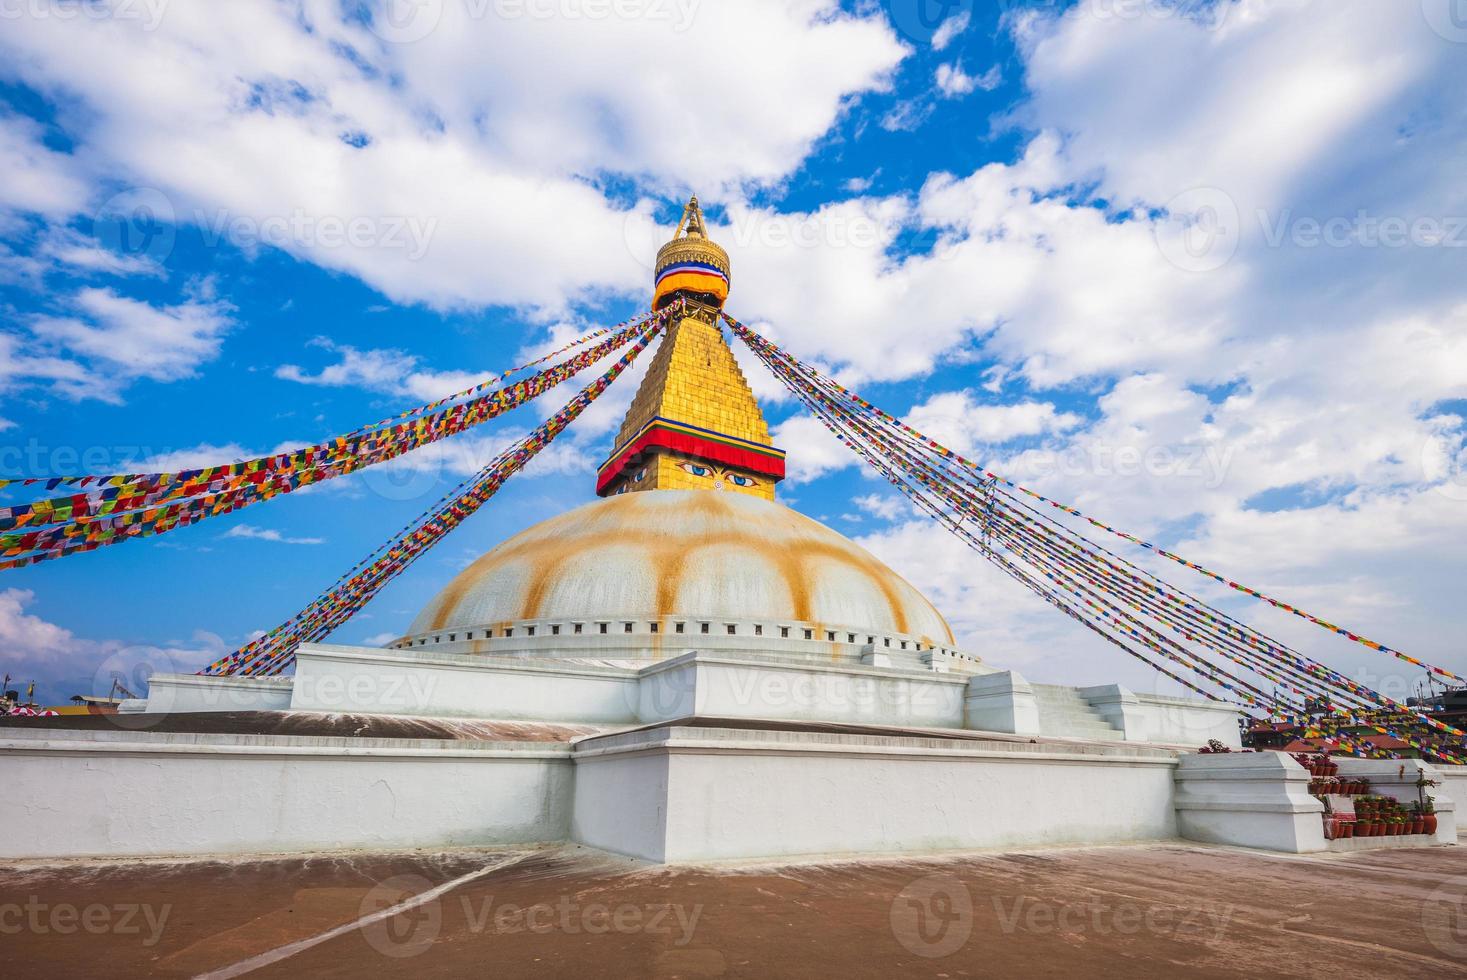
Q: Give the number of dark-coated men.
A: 0